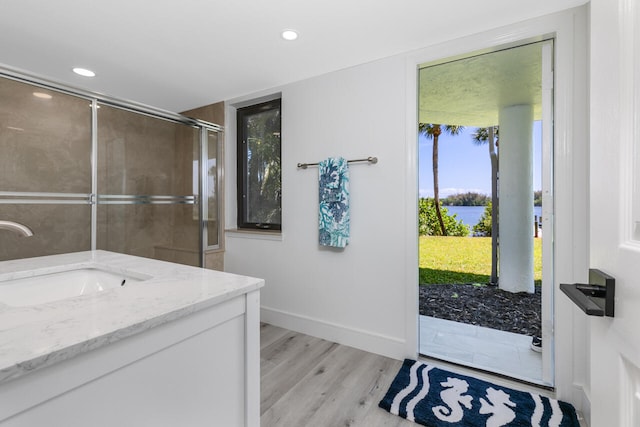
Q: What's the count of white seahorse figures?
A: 2